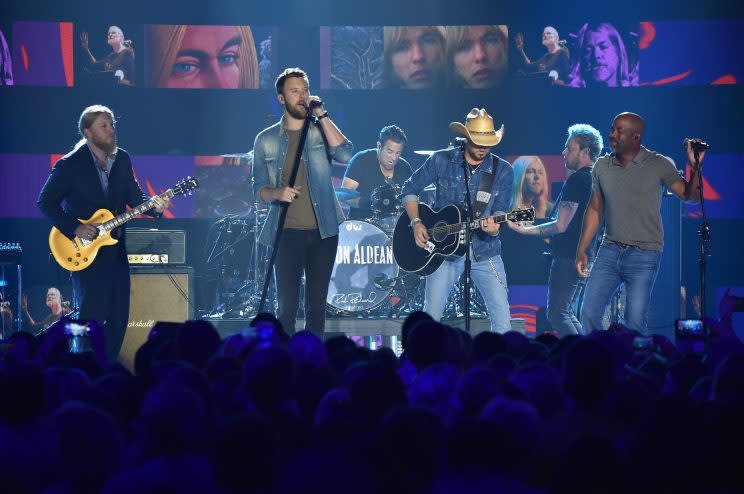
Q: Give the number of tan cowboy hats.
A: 1